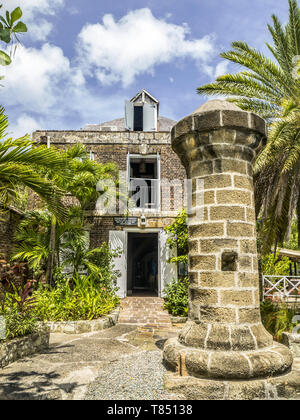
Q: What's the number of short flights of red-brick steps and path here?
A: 1